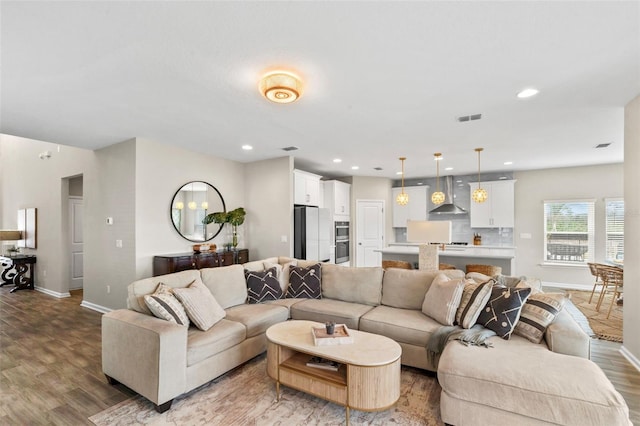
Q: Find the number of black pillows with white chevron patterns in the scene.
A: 3